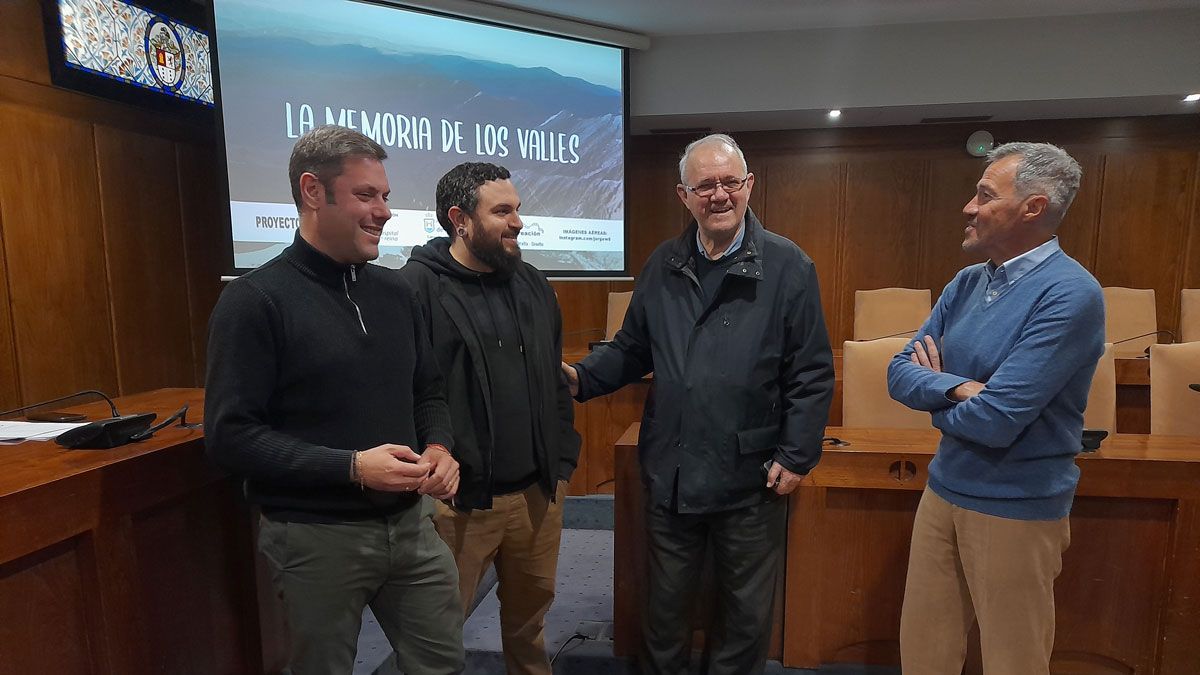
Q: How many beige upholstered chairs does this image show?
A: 7